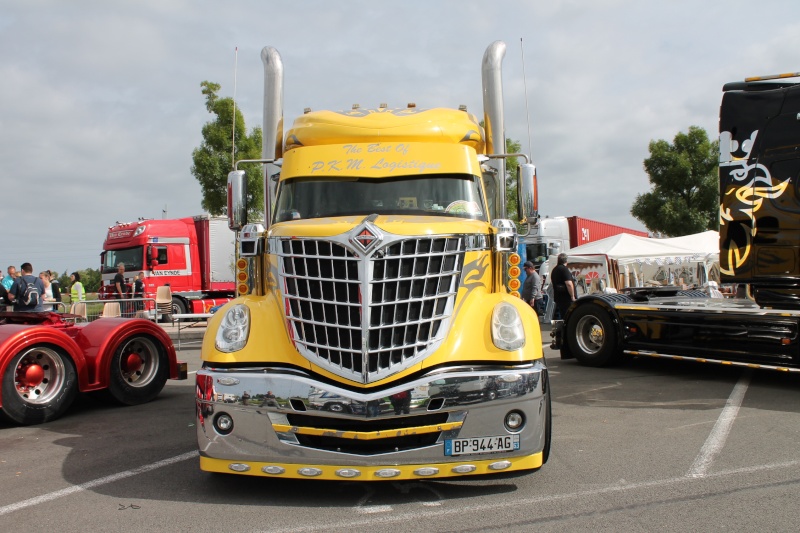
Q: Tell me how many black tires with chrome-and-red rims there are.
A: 2